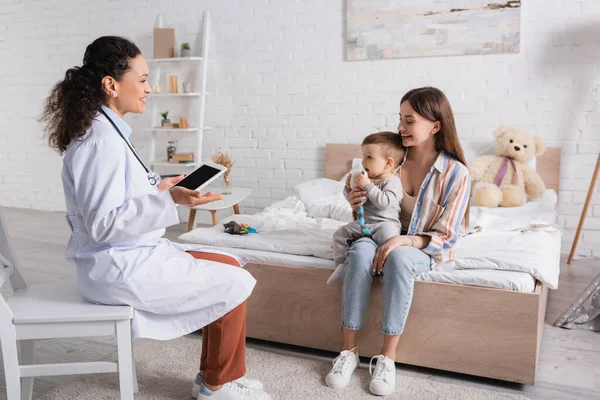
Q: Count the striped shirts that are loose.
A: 1